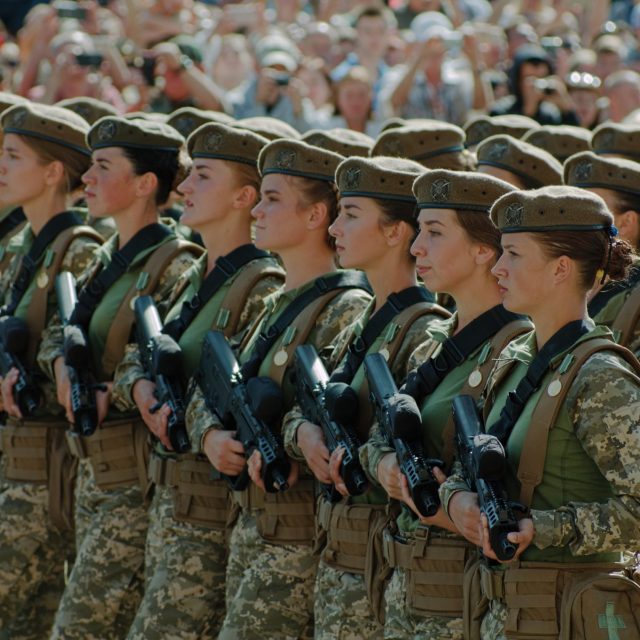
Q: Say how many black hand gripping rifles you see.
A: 7